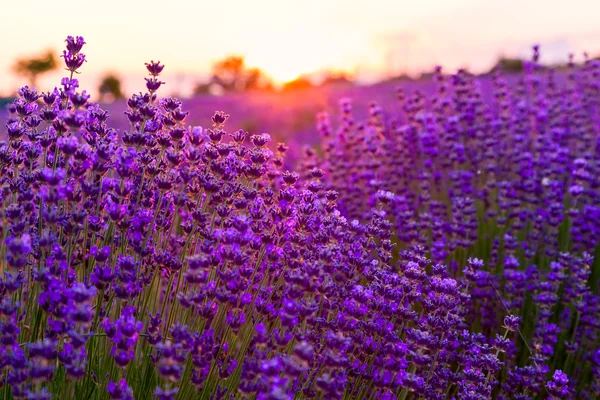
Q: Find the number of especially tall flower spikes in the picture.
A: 2